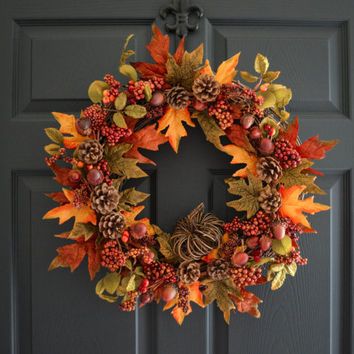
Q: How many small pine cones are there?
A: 9